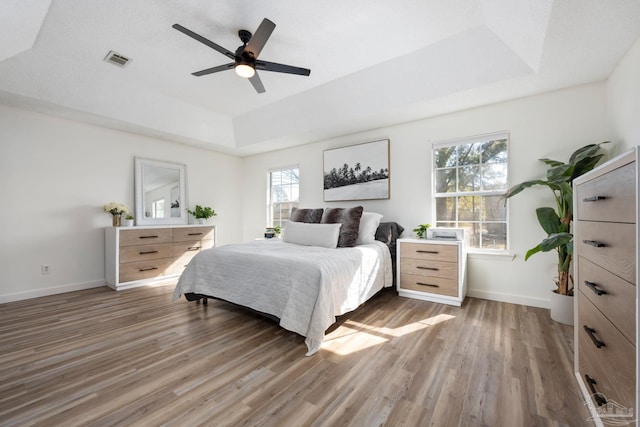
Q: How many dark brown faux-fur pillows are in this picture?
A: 2